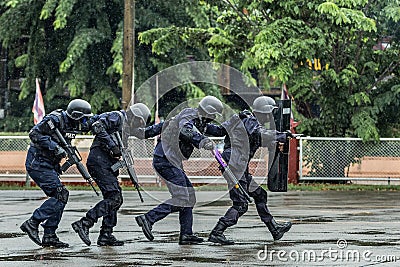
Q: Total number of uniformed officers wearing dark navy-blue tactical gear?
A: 4